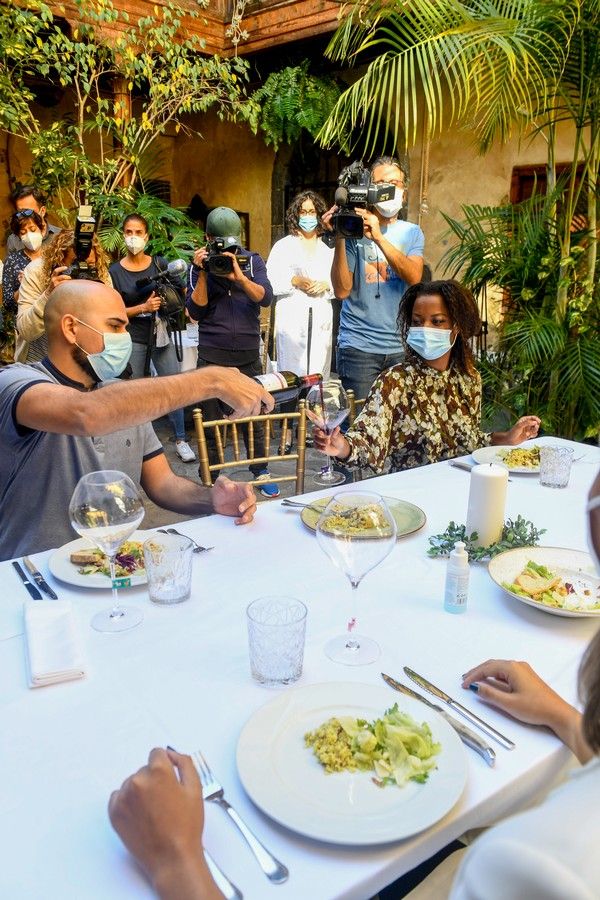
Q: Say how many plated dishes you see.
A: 5